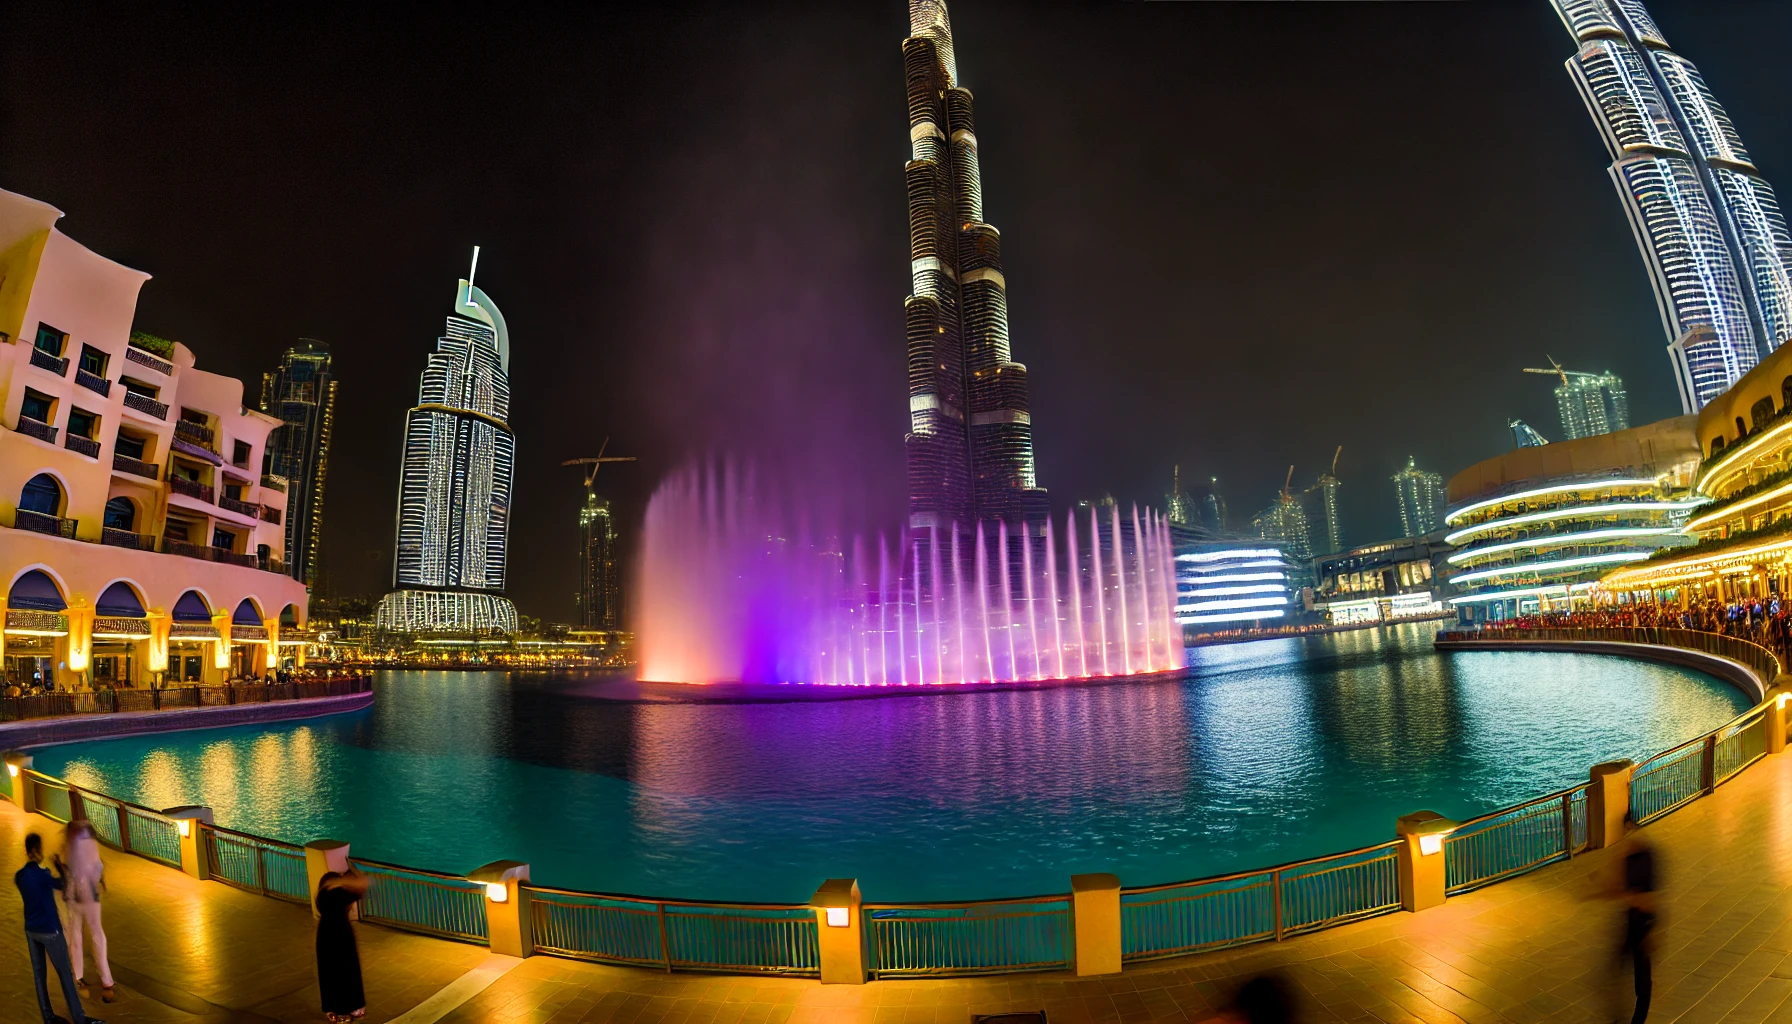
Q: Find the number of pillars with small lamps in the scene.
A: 6